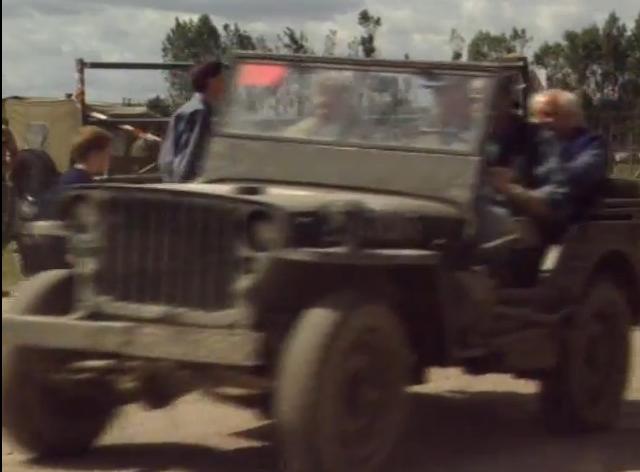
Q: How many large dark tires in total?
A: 3